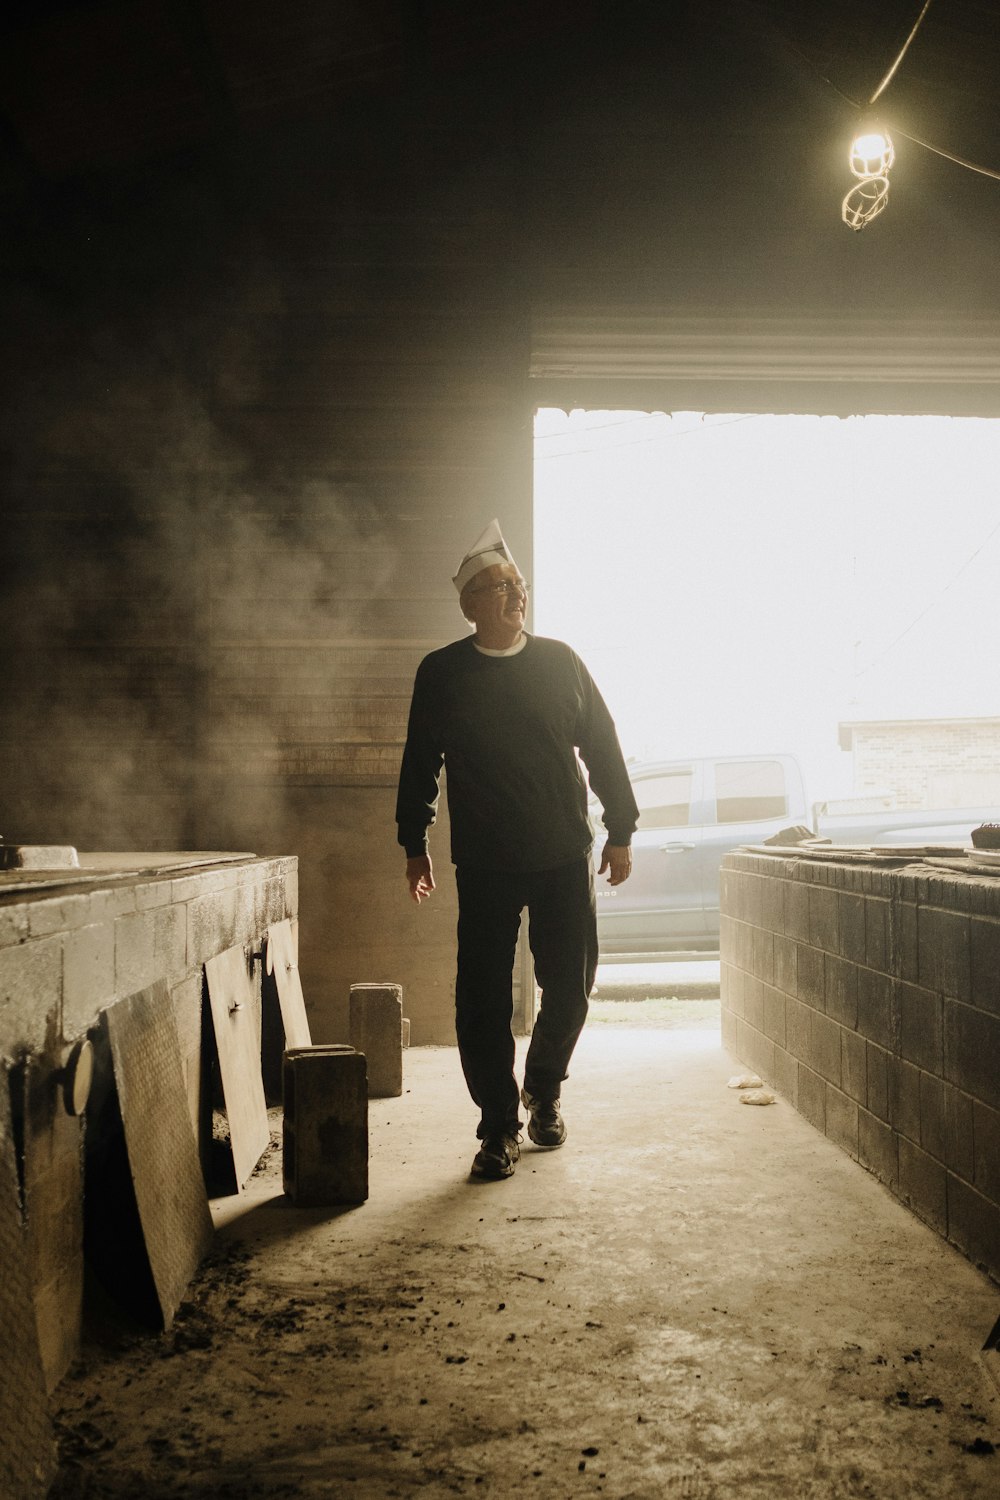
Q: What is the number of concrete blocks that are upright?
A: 2